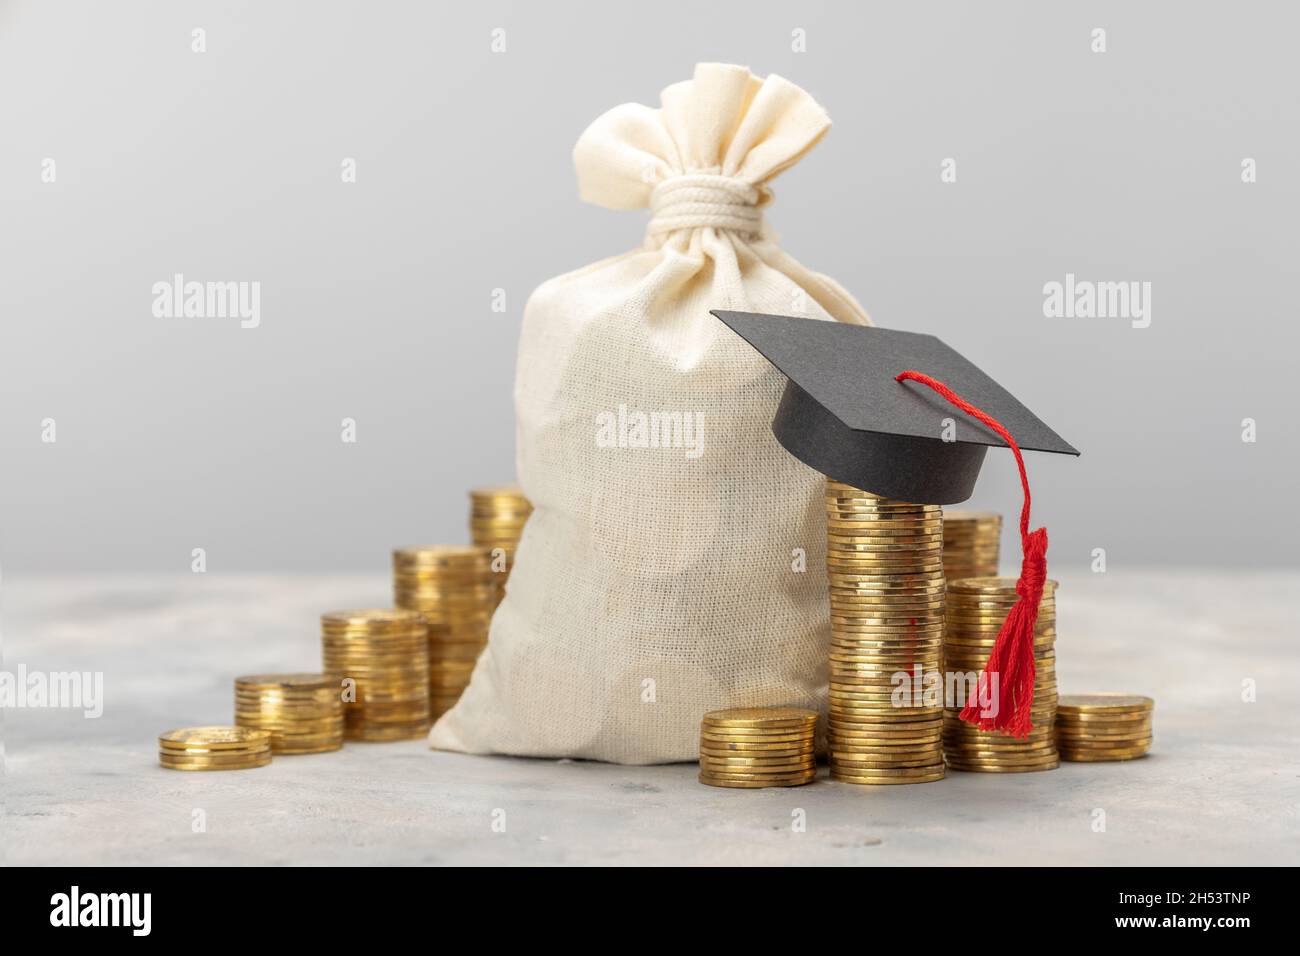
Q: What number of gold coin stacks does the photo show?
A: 10